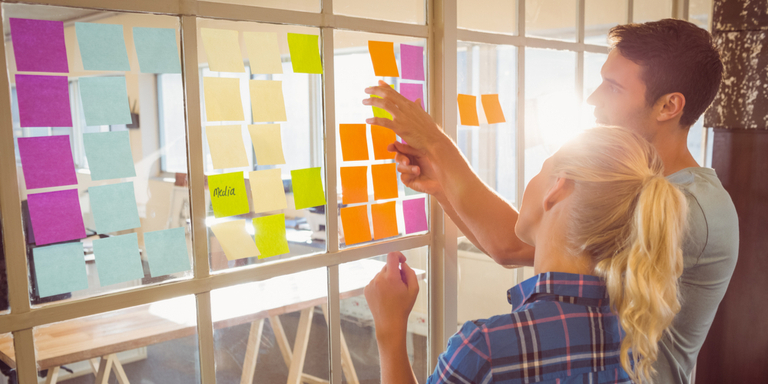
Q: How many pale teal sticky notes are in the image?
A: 8